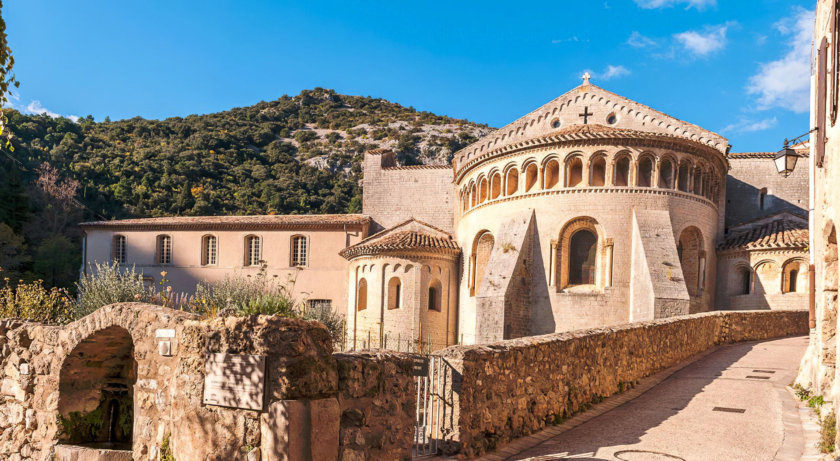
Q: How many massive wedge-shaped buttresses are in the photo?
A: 2